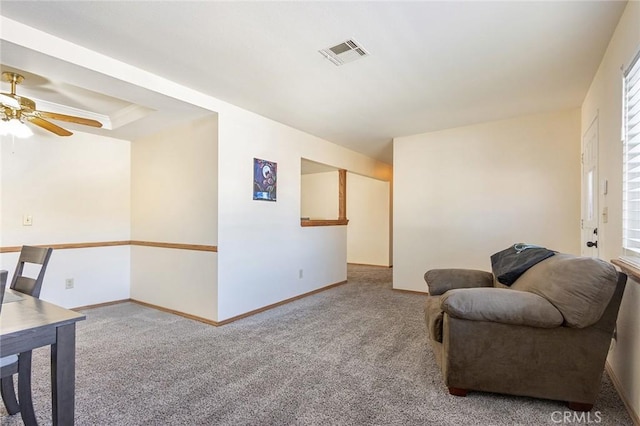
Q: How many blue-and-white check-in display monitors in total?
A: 0